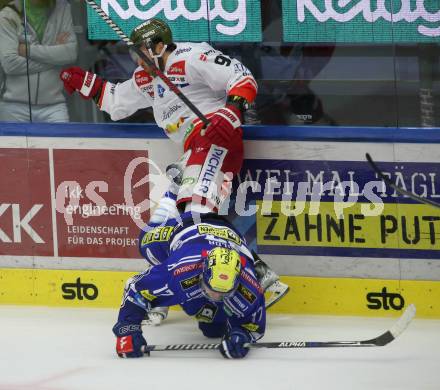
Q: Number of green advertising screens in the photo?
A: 2